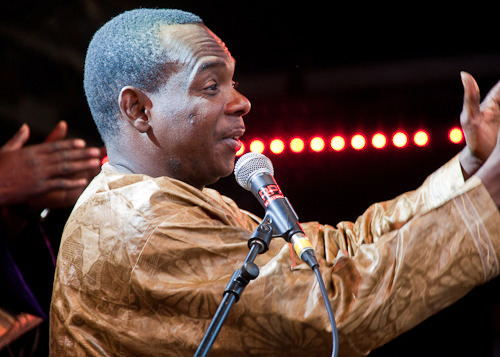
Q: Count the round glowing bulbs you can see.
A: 11